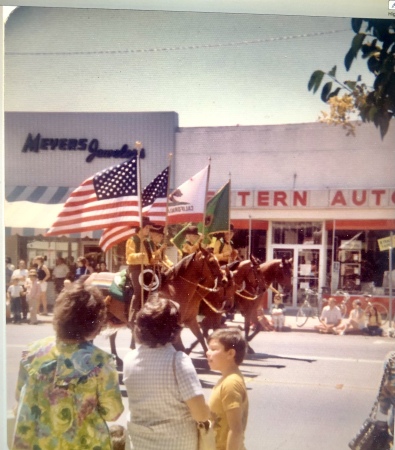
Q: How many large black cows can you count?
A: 0